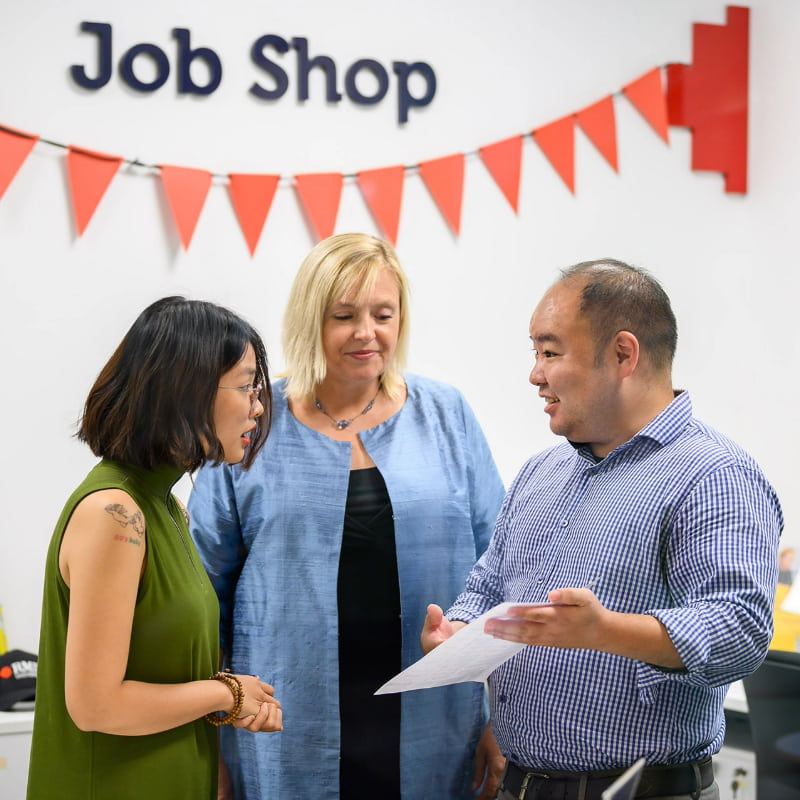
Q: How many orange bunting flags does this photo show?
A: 11